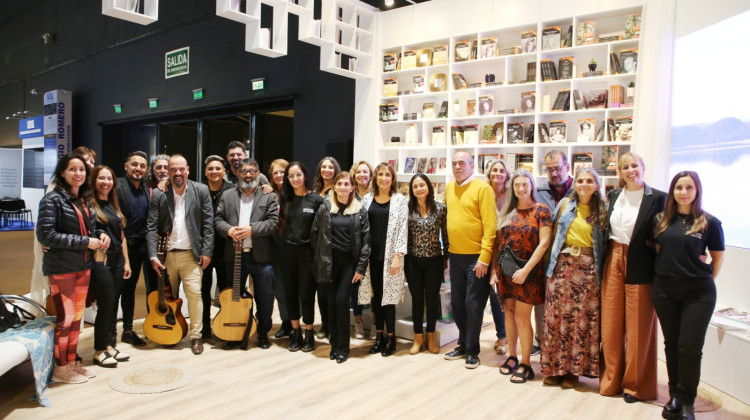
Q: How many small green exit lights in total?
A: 4